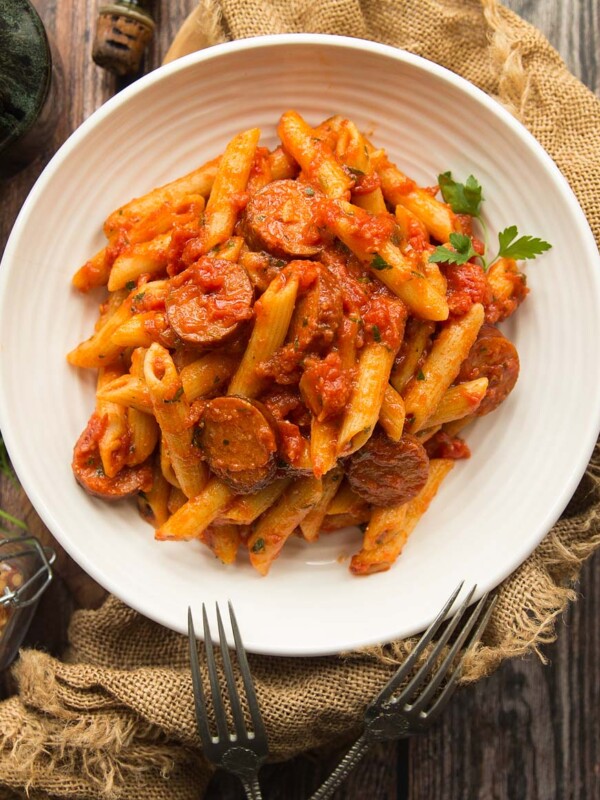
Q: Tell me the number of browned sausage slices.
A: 6